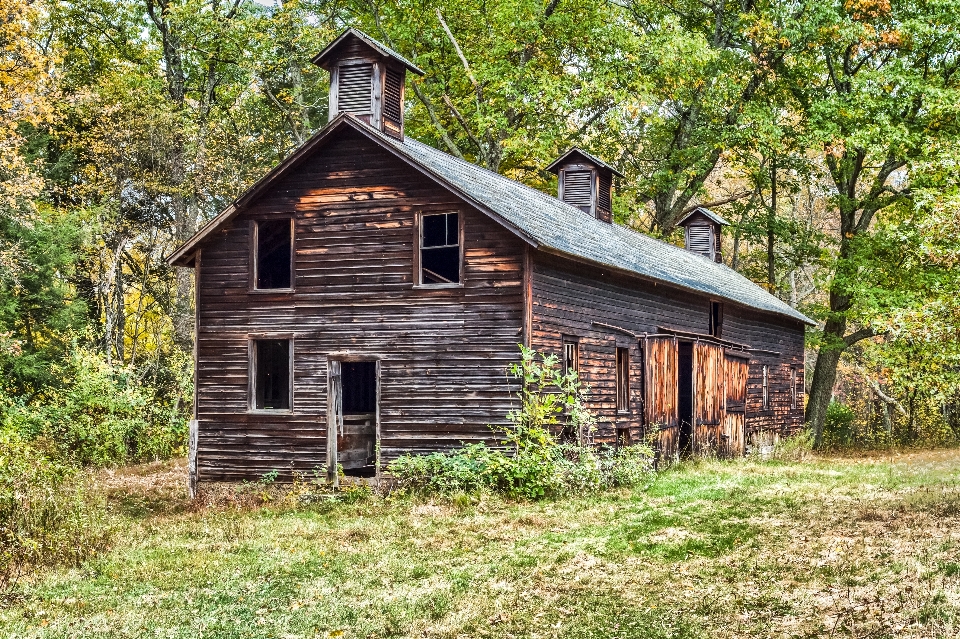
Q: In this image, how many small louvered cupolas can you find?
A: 3